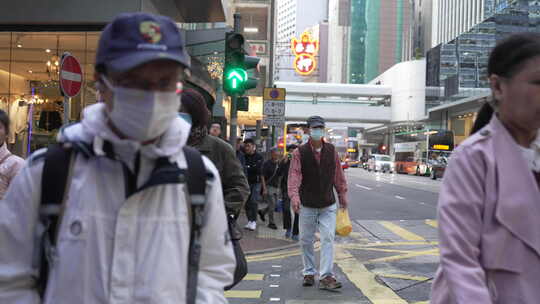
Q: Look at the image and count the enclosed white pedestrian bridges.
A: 1